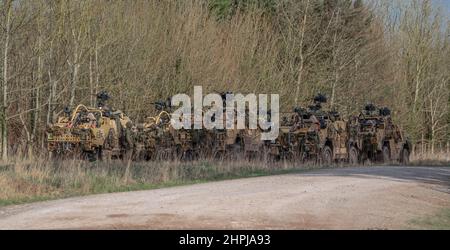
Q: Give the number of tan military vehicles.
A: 5